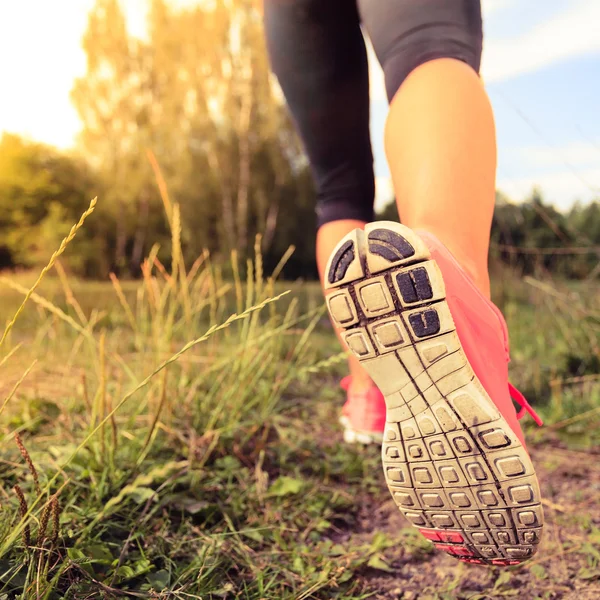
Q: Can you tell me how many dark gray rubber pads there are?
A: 4